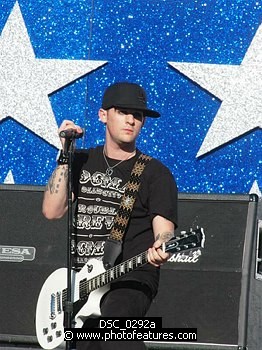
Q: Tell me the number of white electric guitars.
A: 1